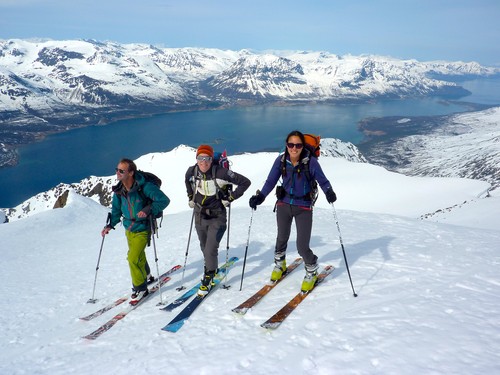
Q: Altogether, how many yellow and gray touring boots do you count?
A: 2